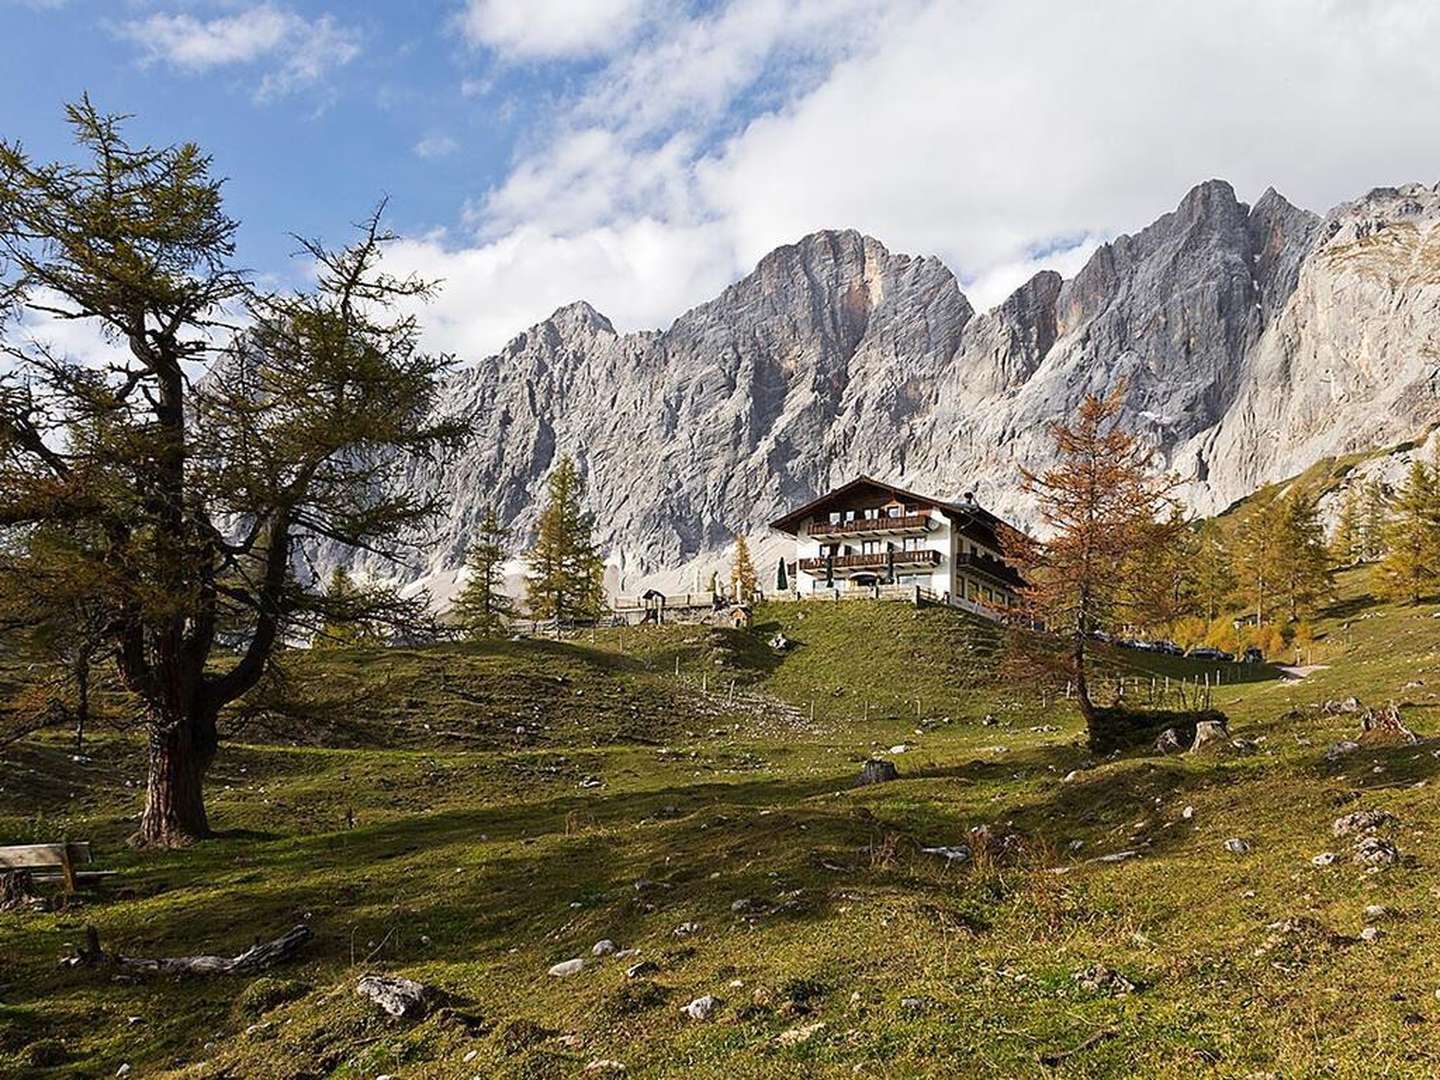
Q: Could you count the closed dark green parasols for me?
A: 3